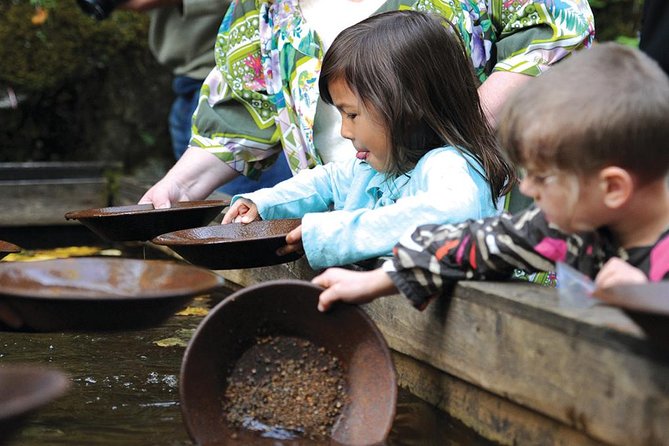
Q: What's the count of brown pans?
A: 7